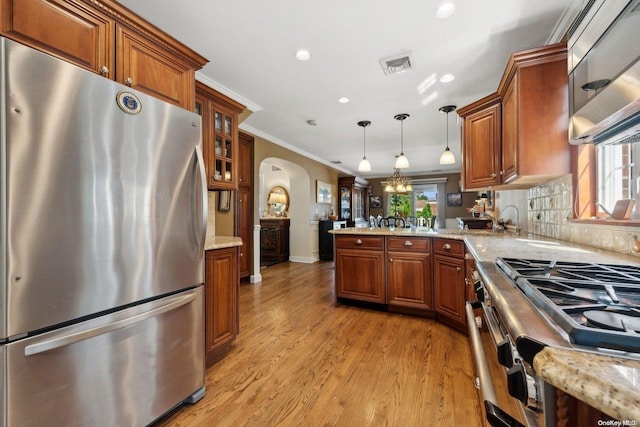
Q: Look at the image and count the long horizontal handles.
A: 2